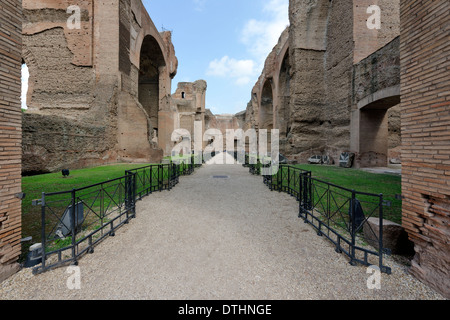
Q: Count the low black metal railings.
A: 2